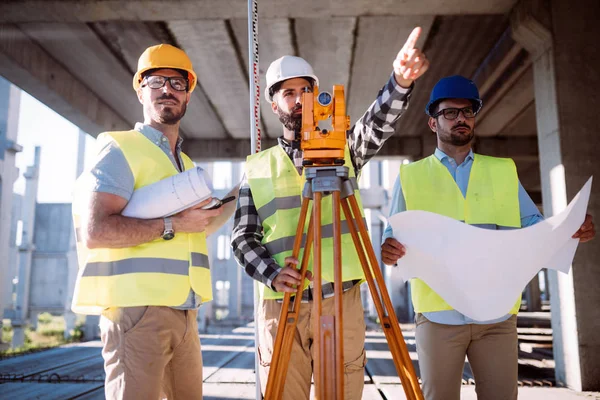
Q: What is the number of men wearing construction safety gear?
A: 3